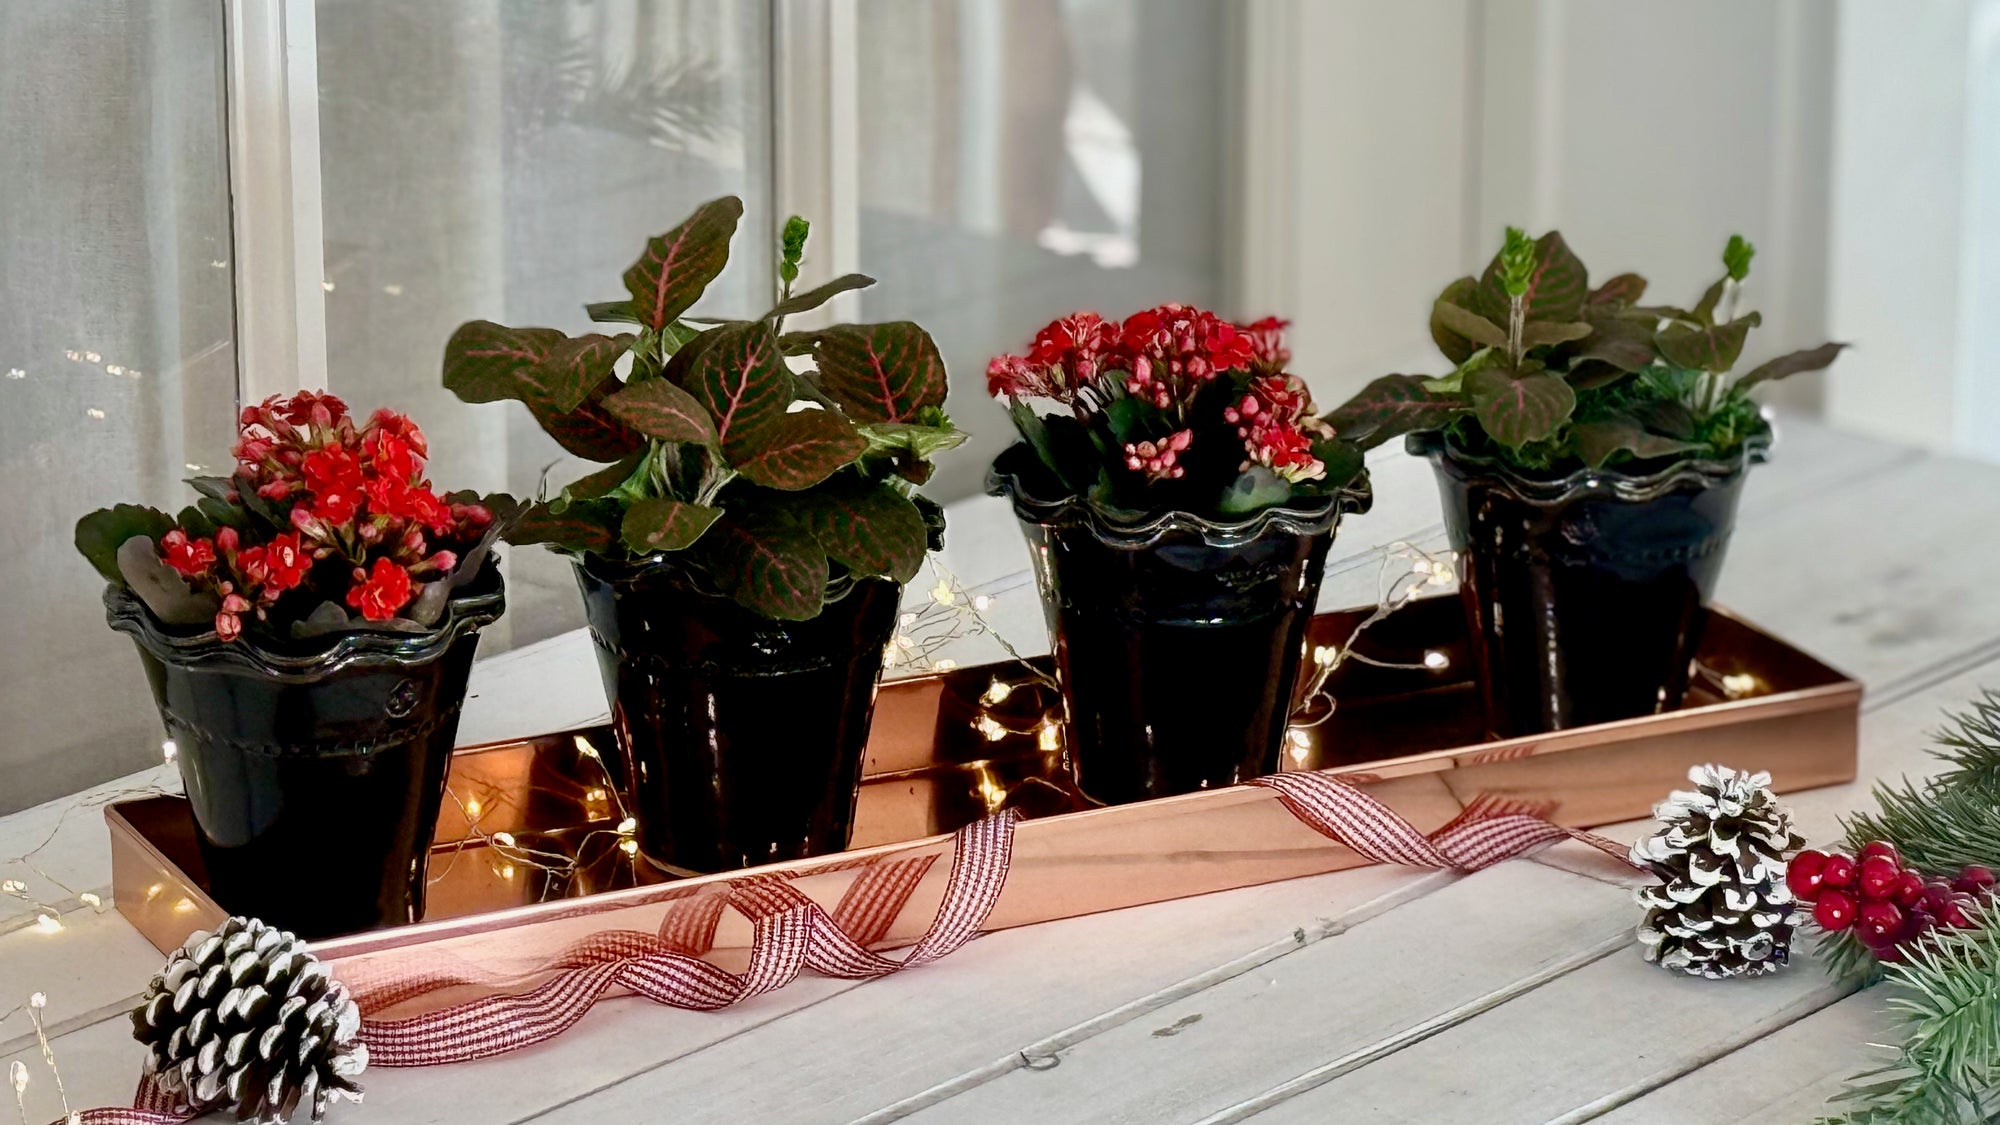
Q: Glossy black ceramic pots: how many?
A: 4